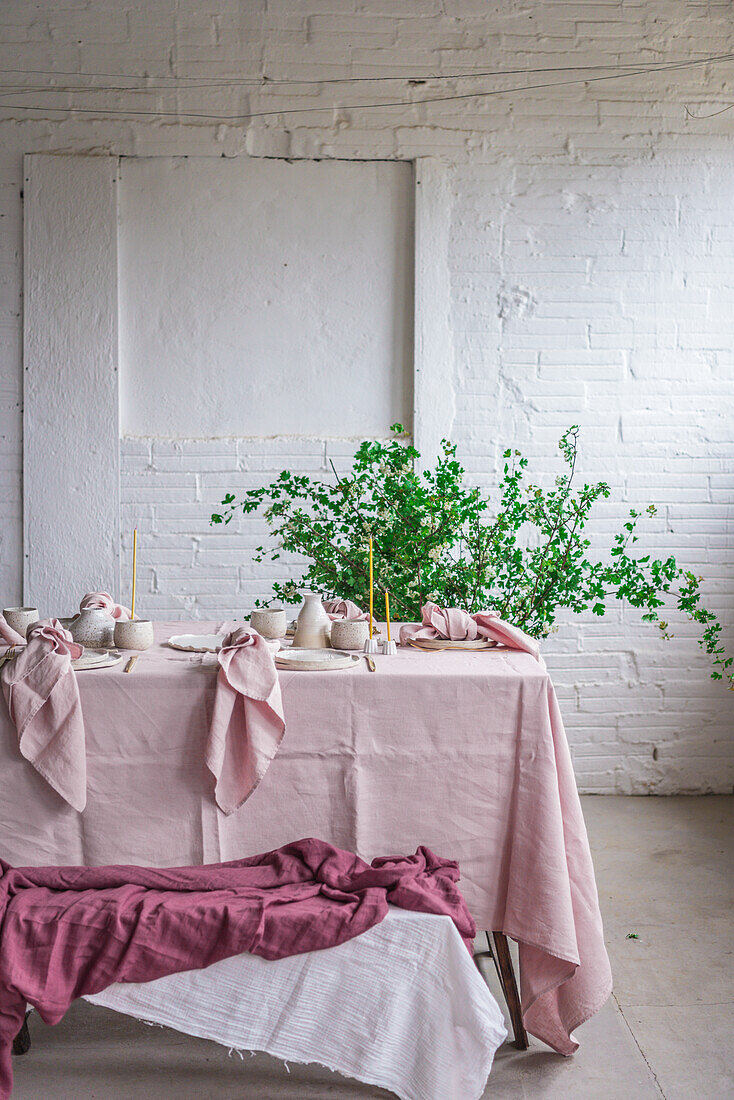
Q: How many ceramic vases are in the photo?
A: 2